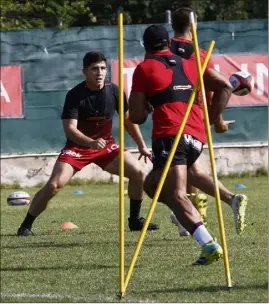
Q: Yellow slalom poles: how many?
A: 3